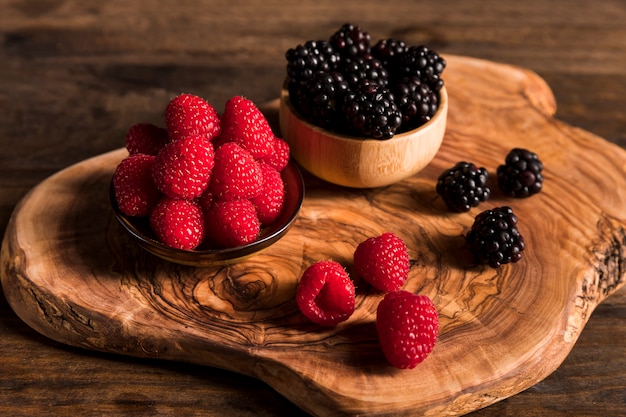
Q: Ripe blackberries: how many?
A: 11